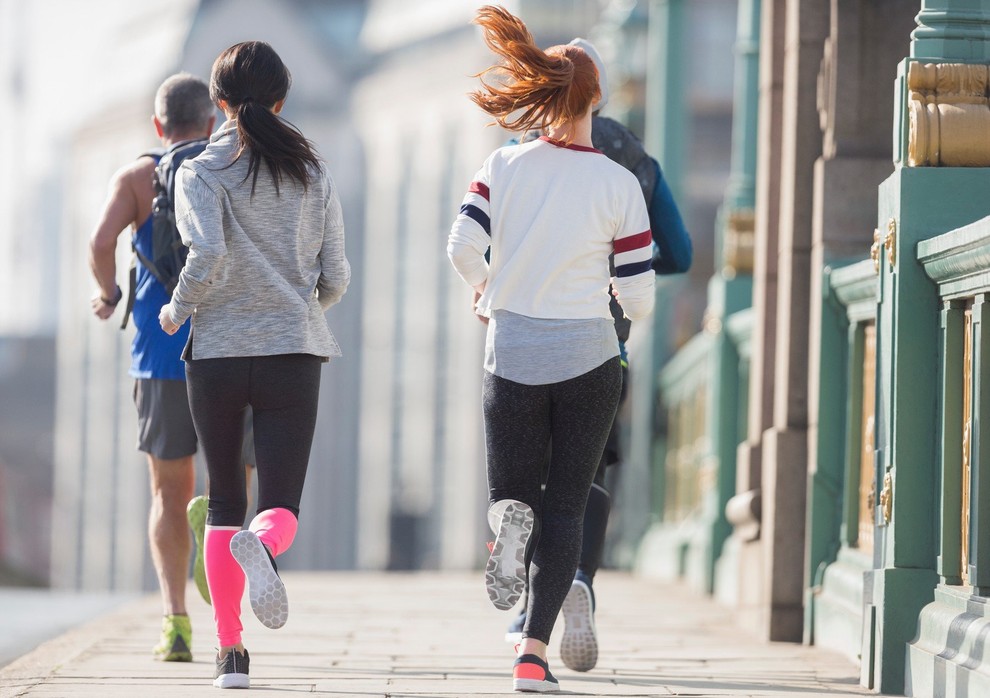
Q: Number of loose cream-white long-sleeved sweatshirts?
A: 1